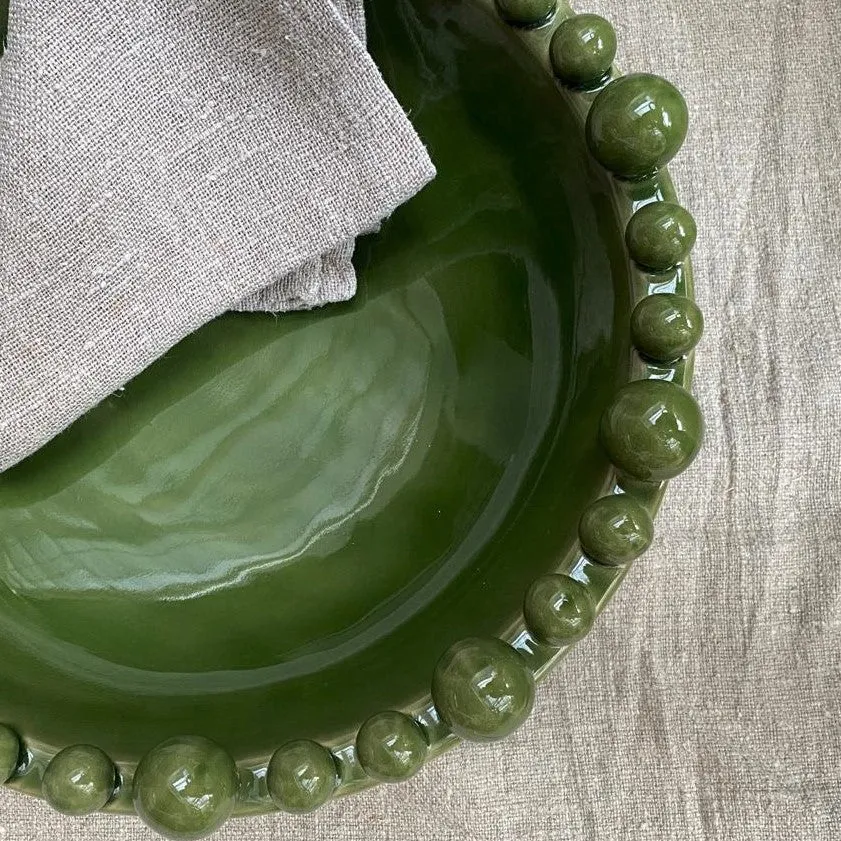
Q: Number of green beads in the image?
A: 14